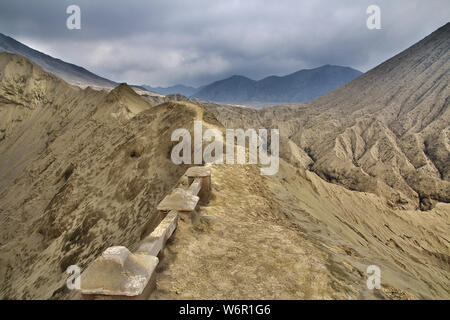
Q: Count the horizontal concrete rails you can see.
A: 2